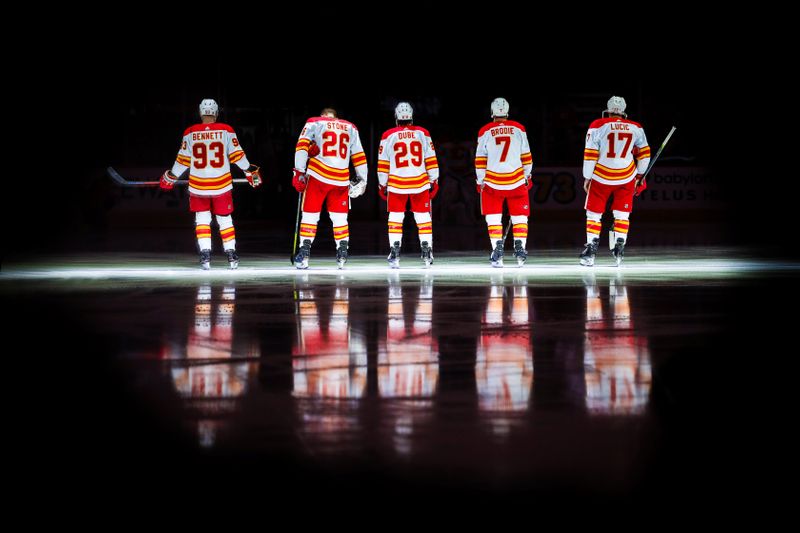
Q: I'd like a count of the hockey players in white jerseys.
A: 5